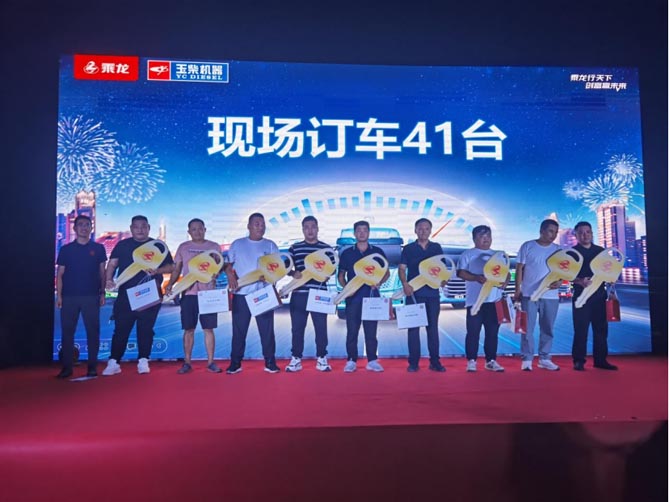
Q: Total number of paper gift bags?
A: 9